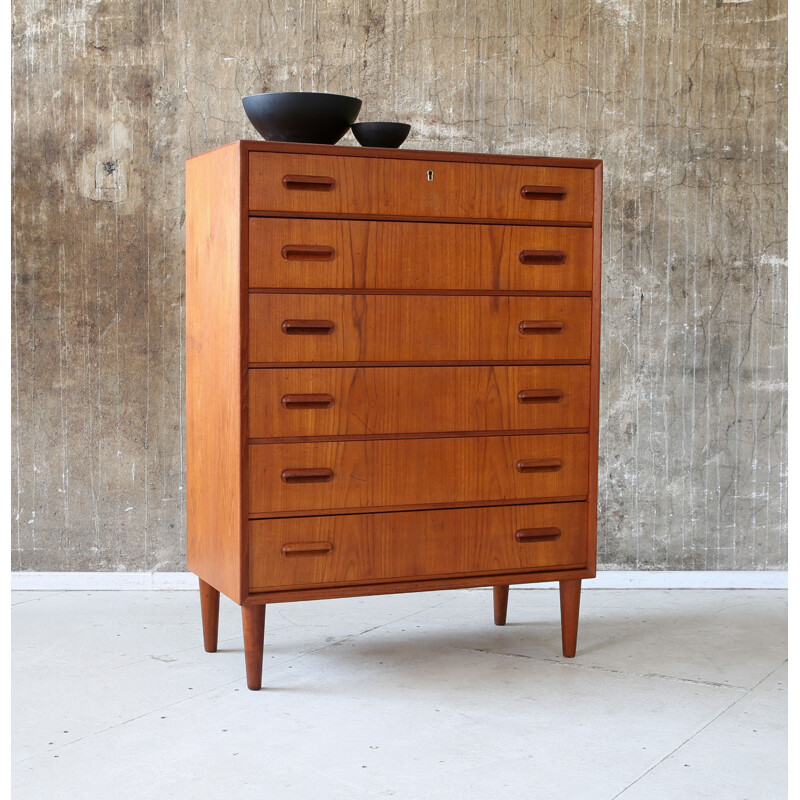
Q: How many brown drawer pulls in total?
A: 12